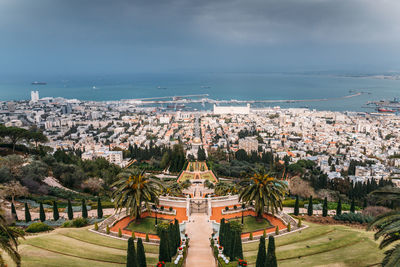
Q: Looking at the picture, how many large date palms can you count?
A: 2